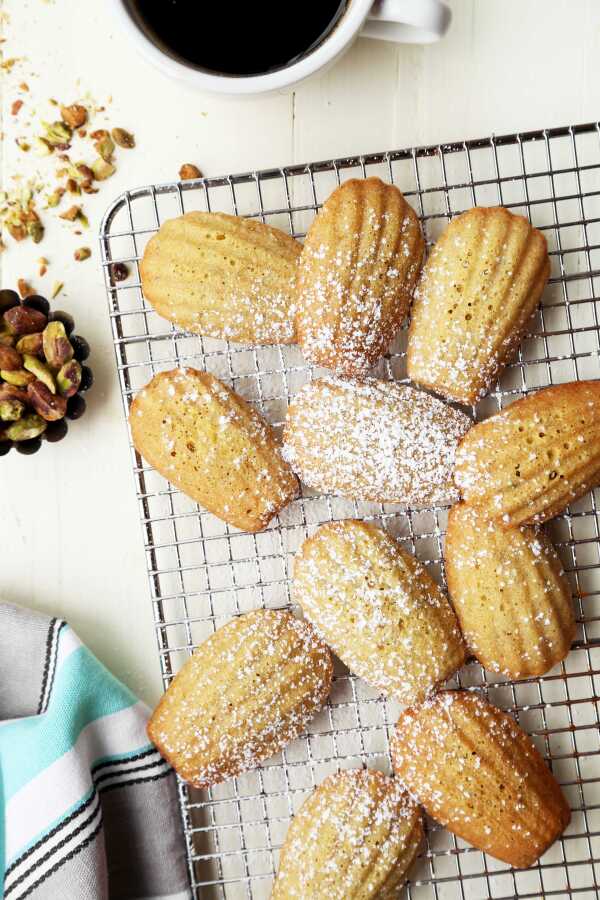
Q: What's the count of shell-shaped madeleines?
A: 11